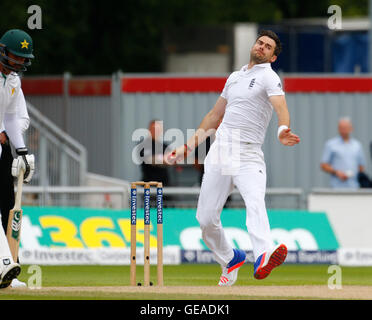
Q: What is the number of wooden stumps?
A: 3